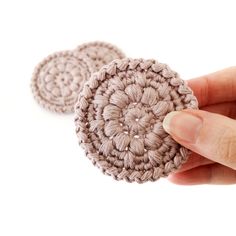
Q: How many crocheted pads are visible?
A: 3